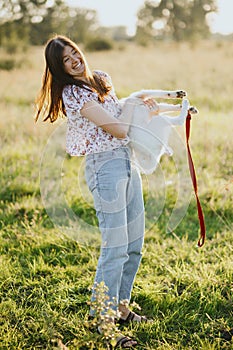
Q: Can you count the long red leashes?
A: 1